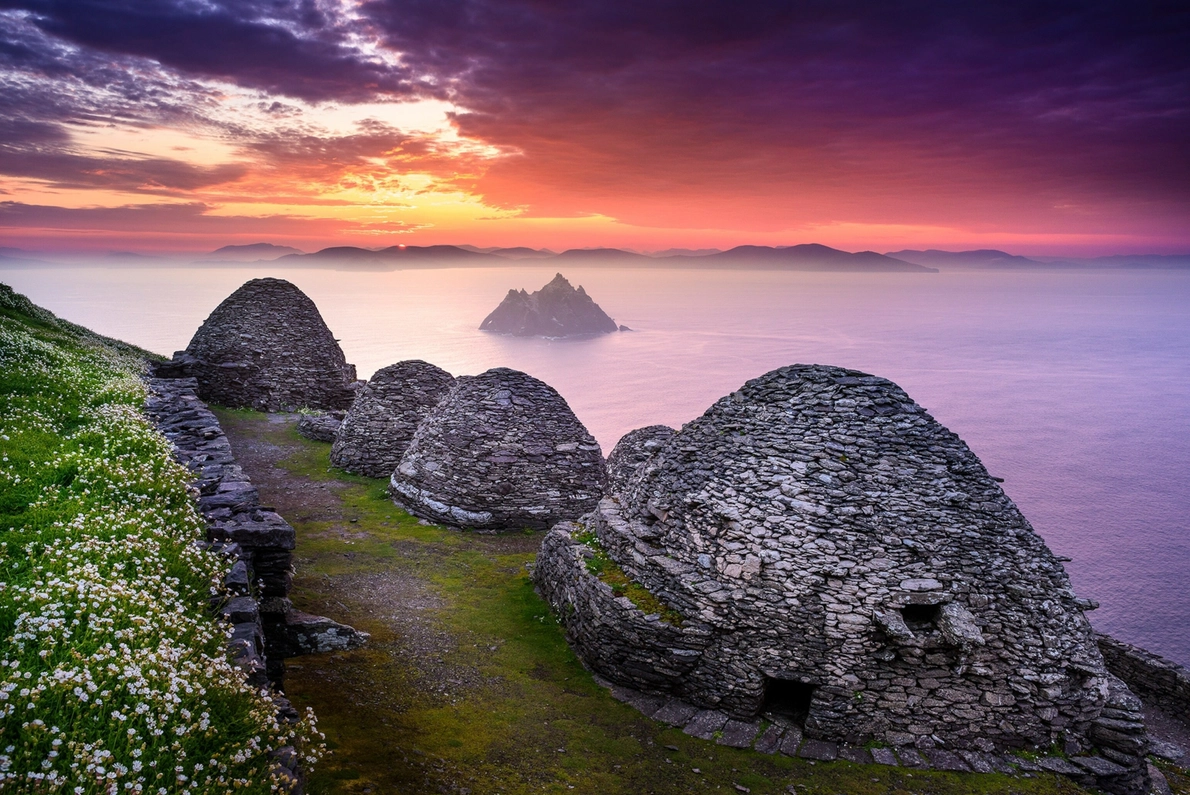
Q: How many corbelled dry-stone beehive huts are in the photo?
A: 5